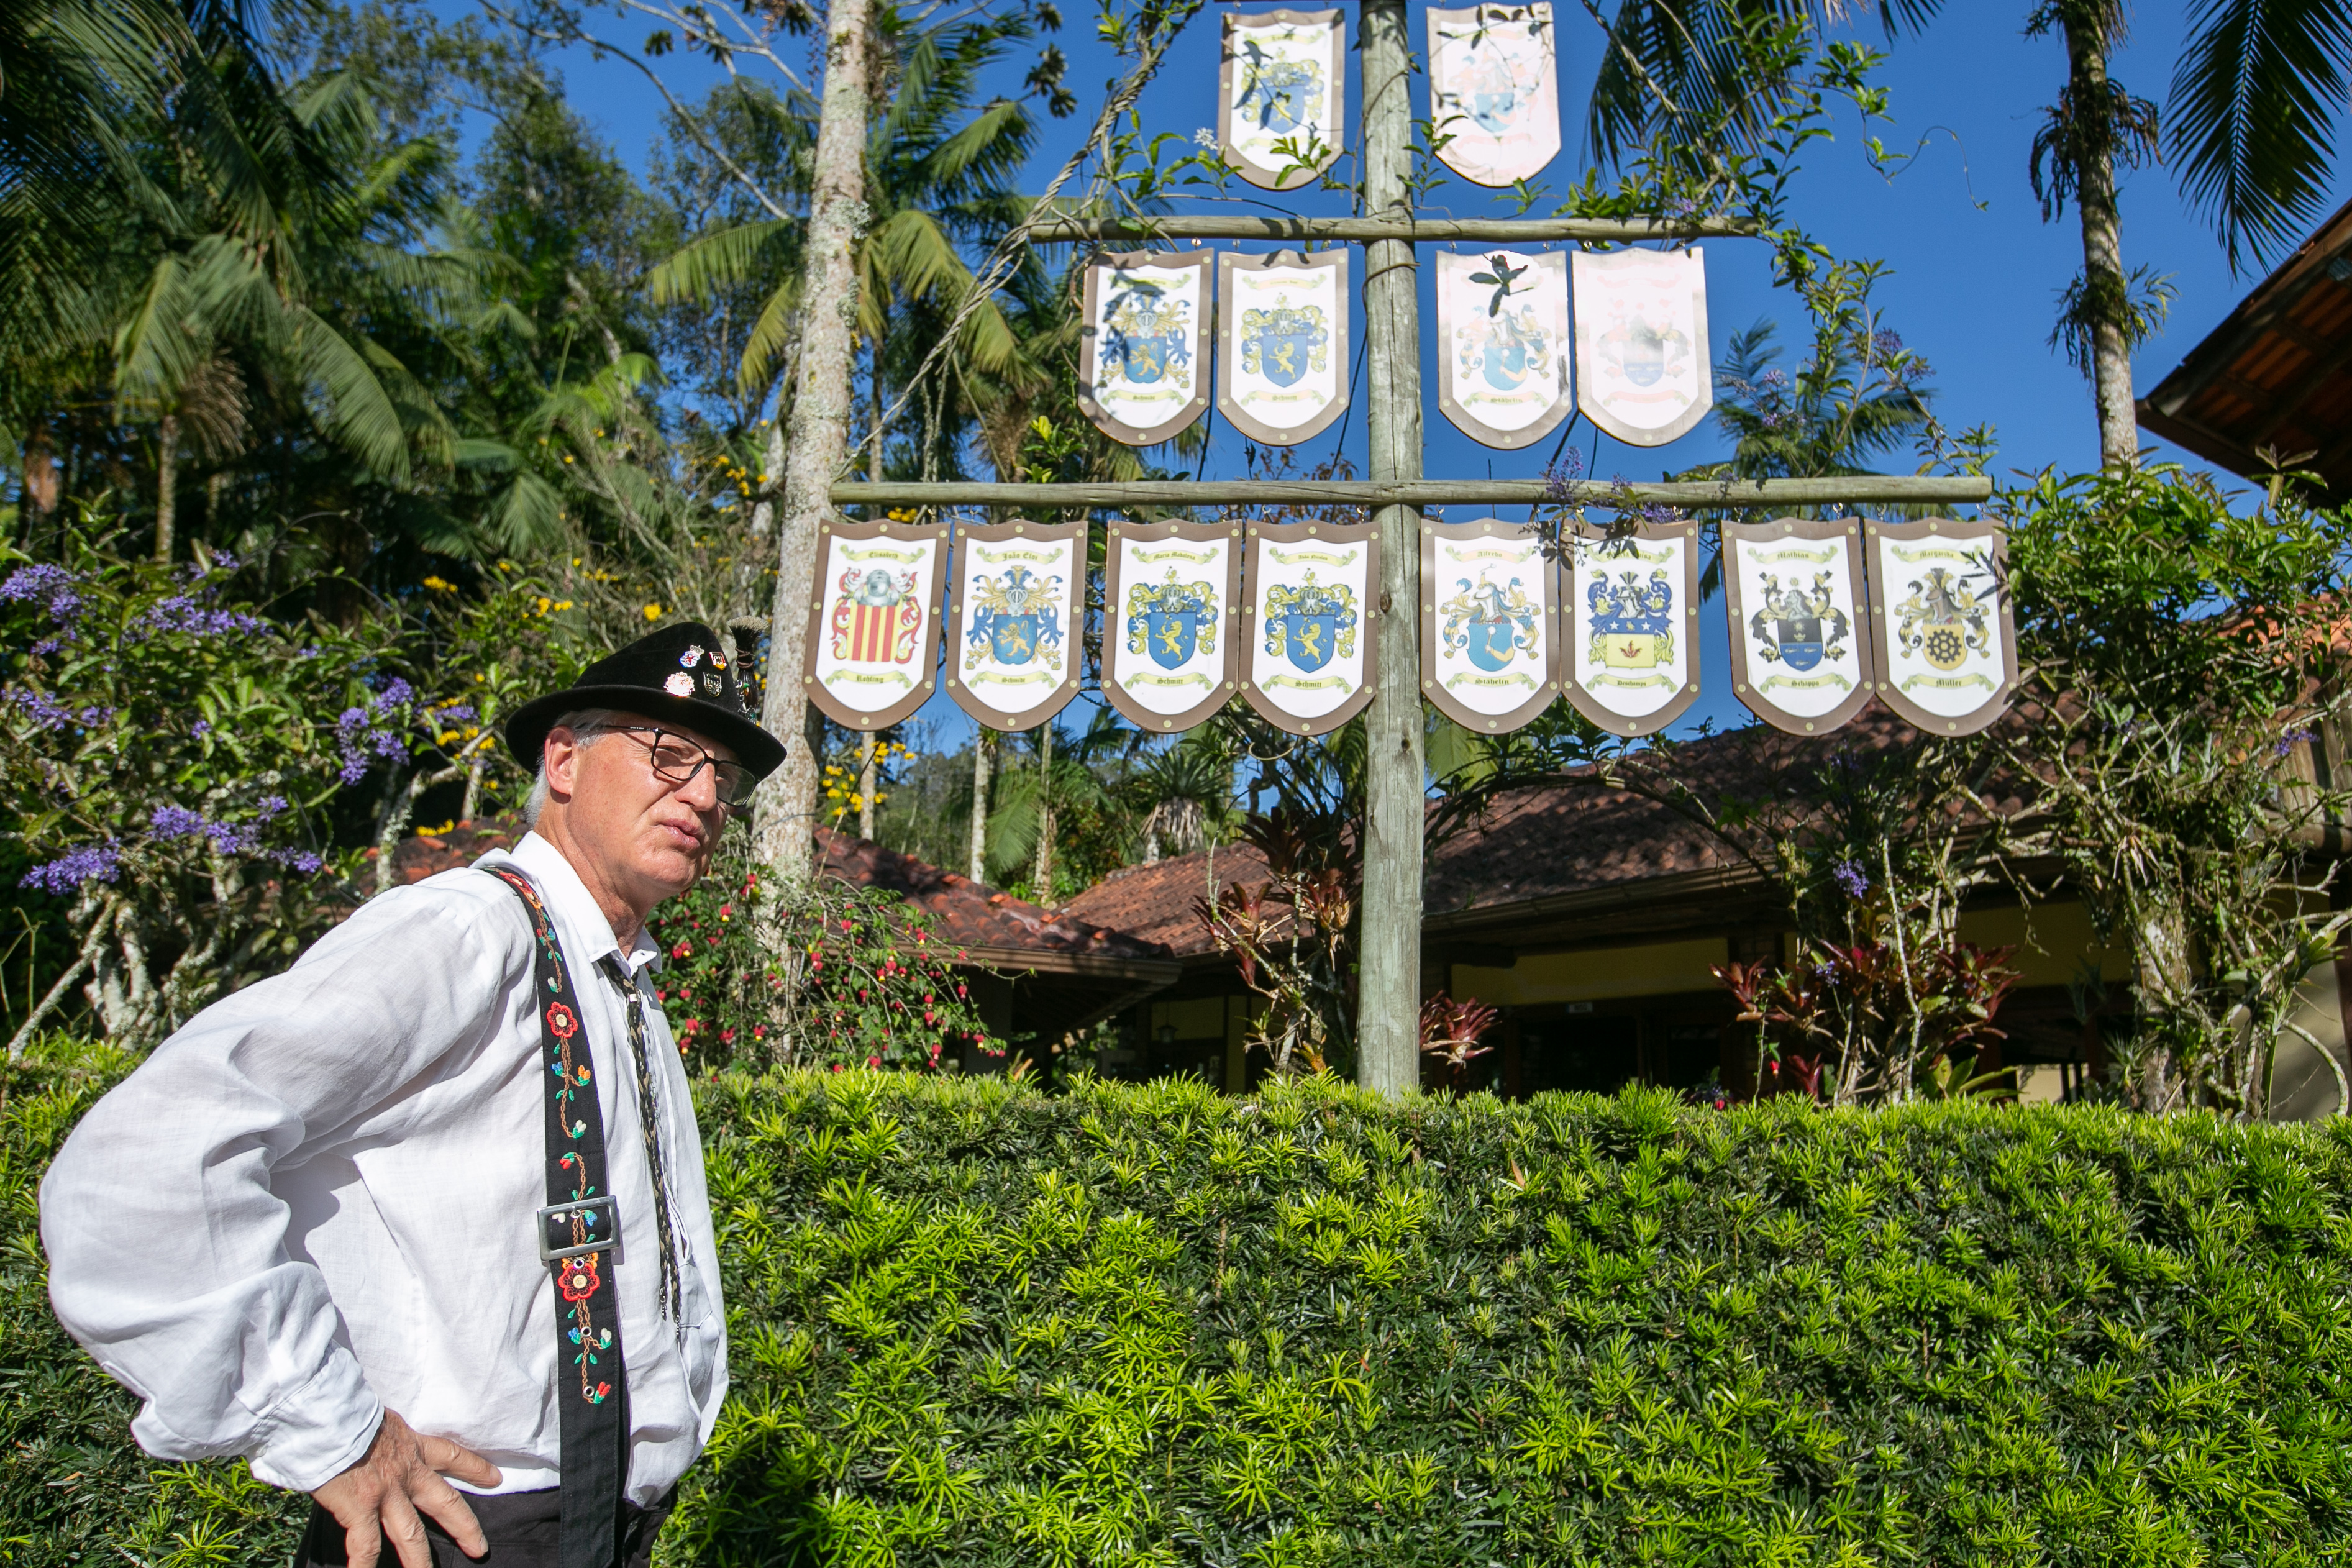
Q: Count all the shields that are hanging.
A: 14